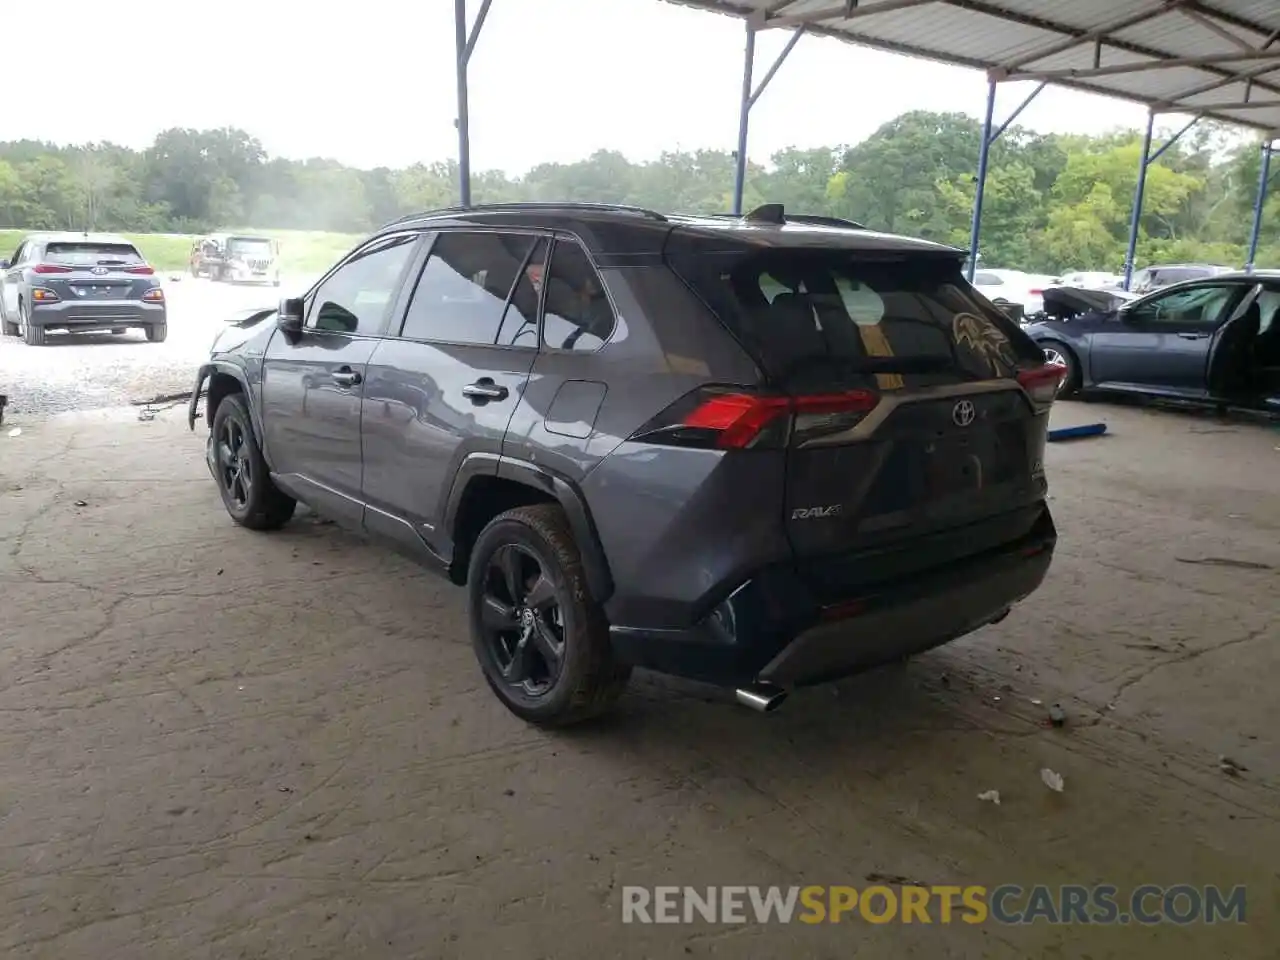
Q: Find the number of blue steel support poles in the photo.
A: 5